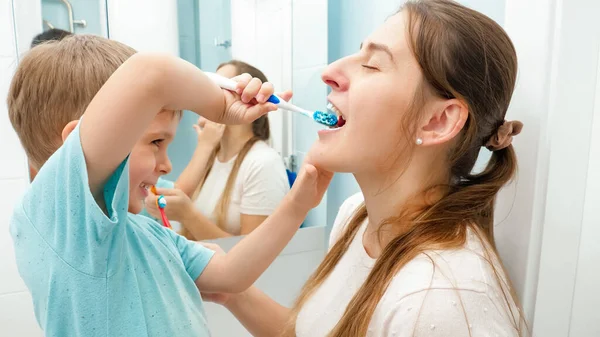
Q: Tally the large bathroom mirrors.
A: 1